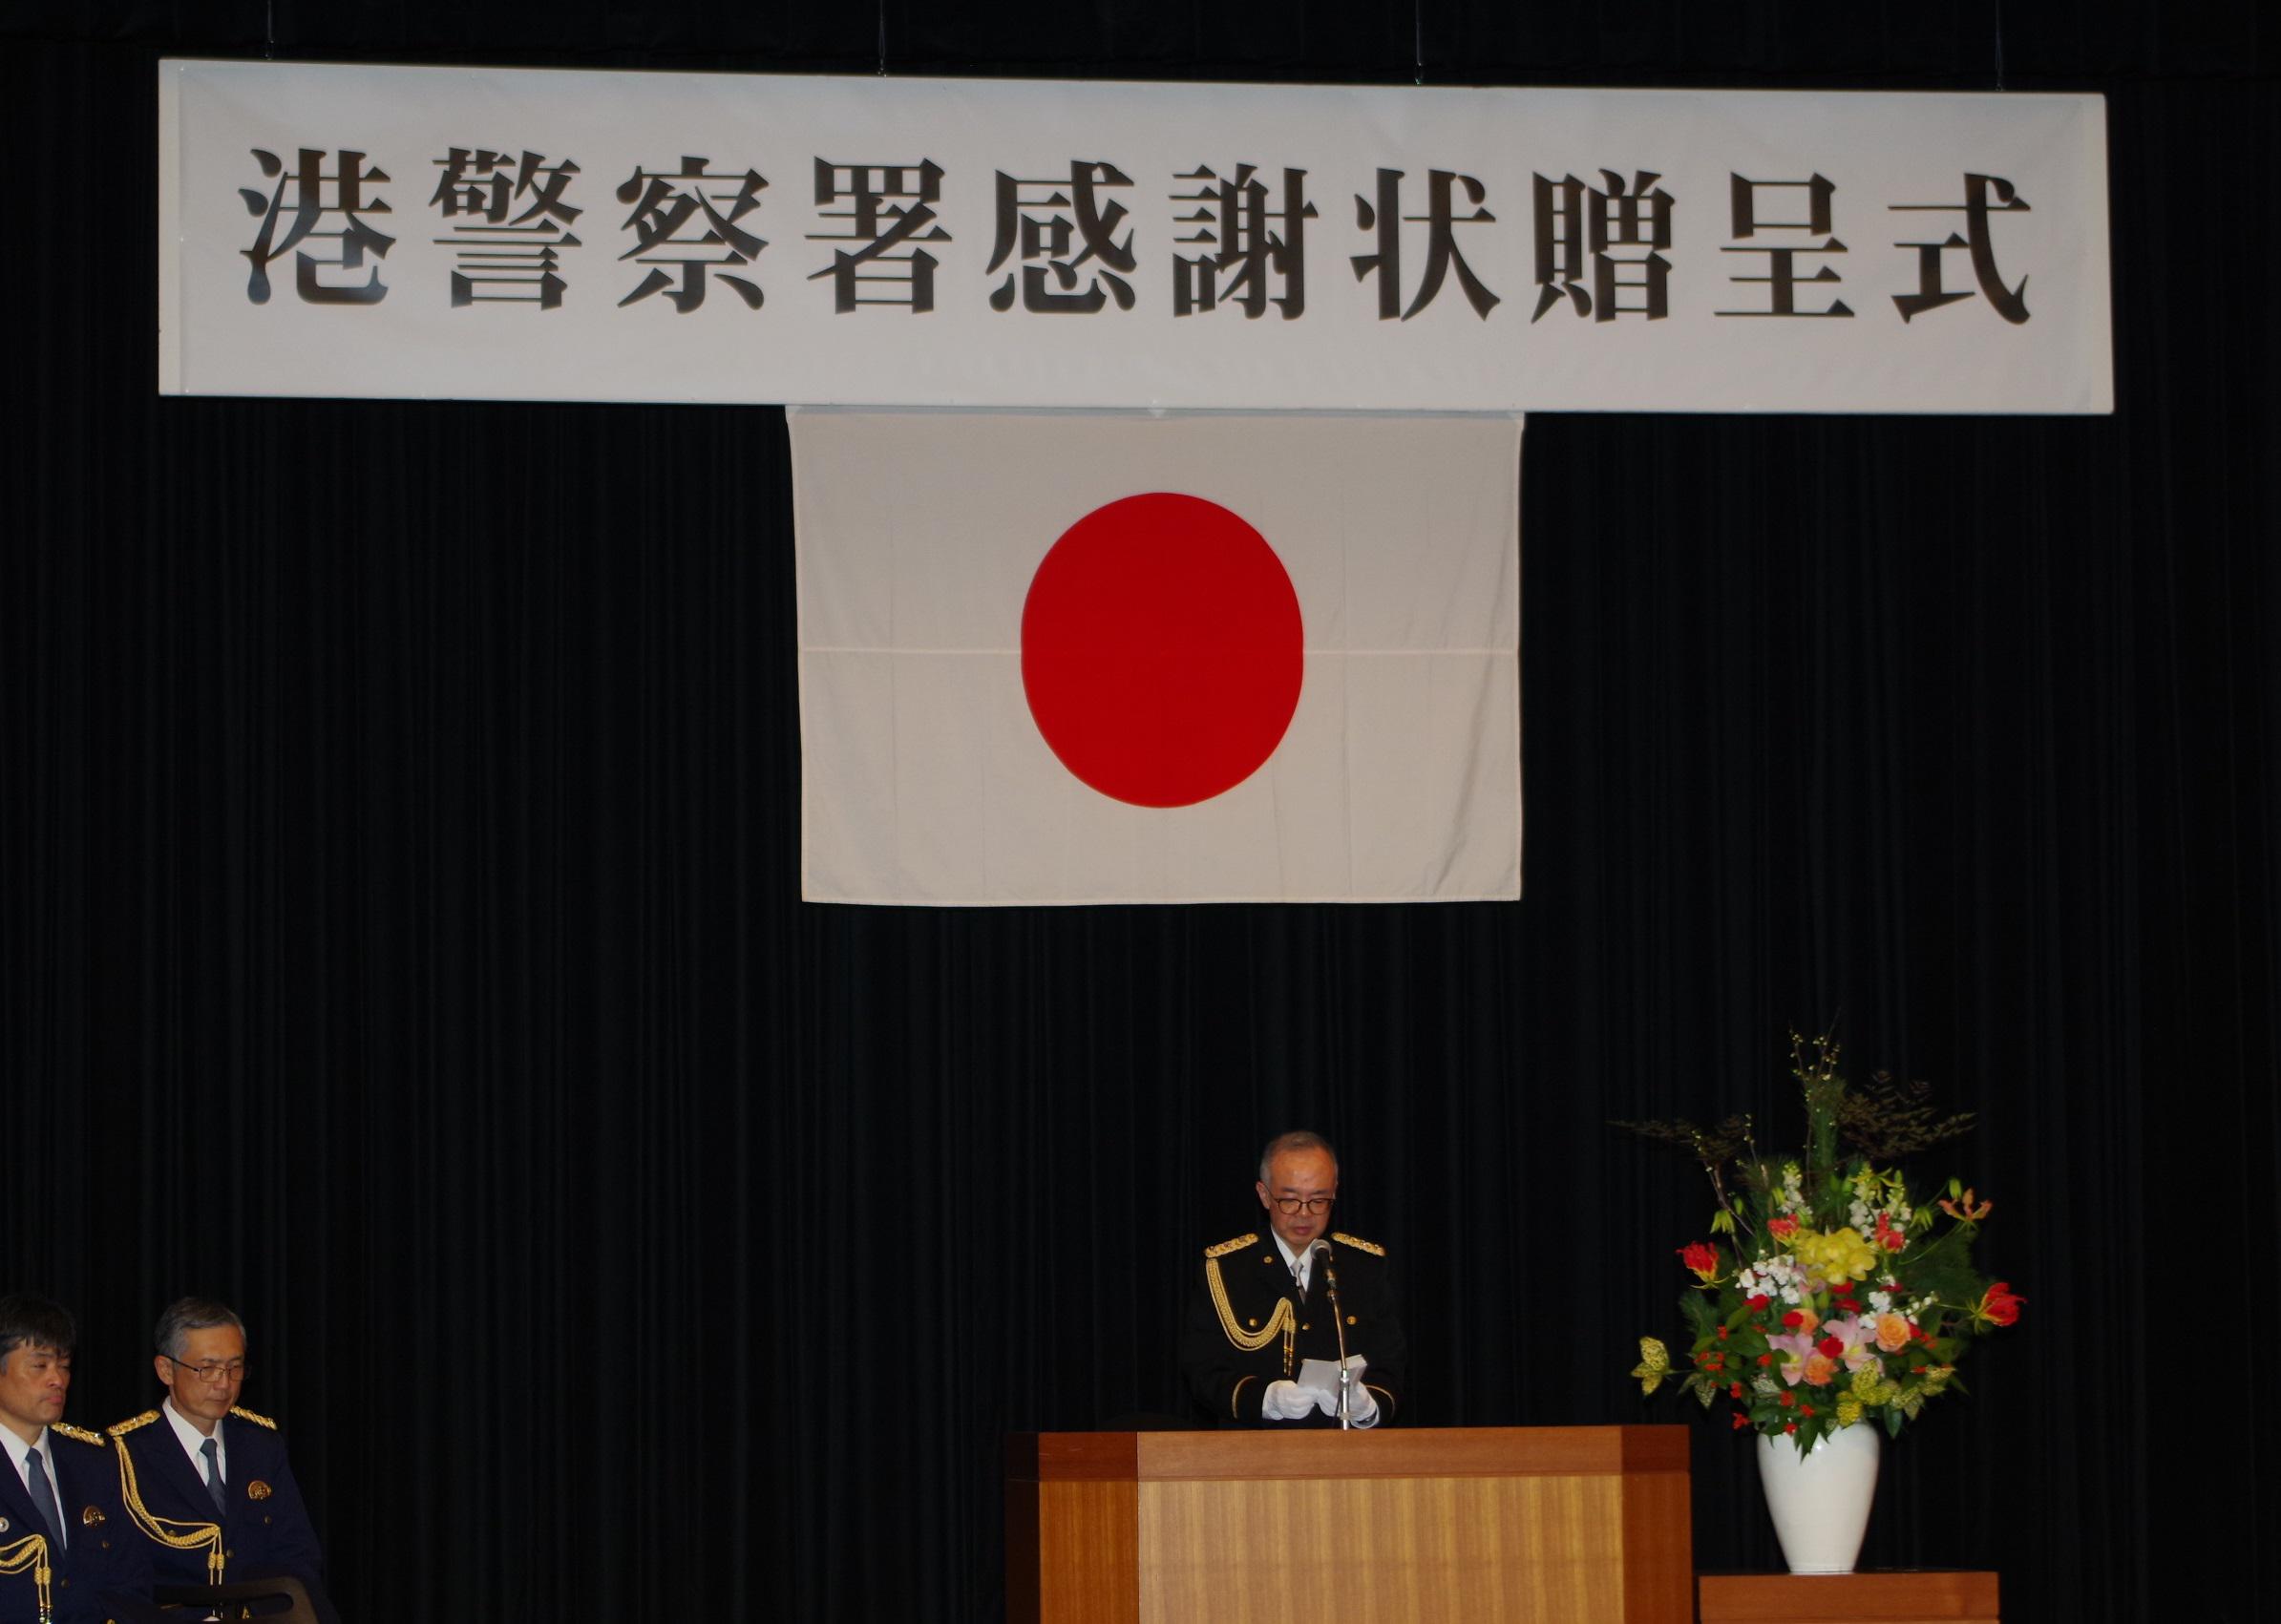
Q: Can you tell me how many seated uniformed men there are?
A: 2